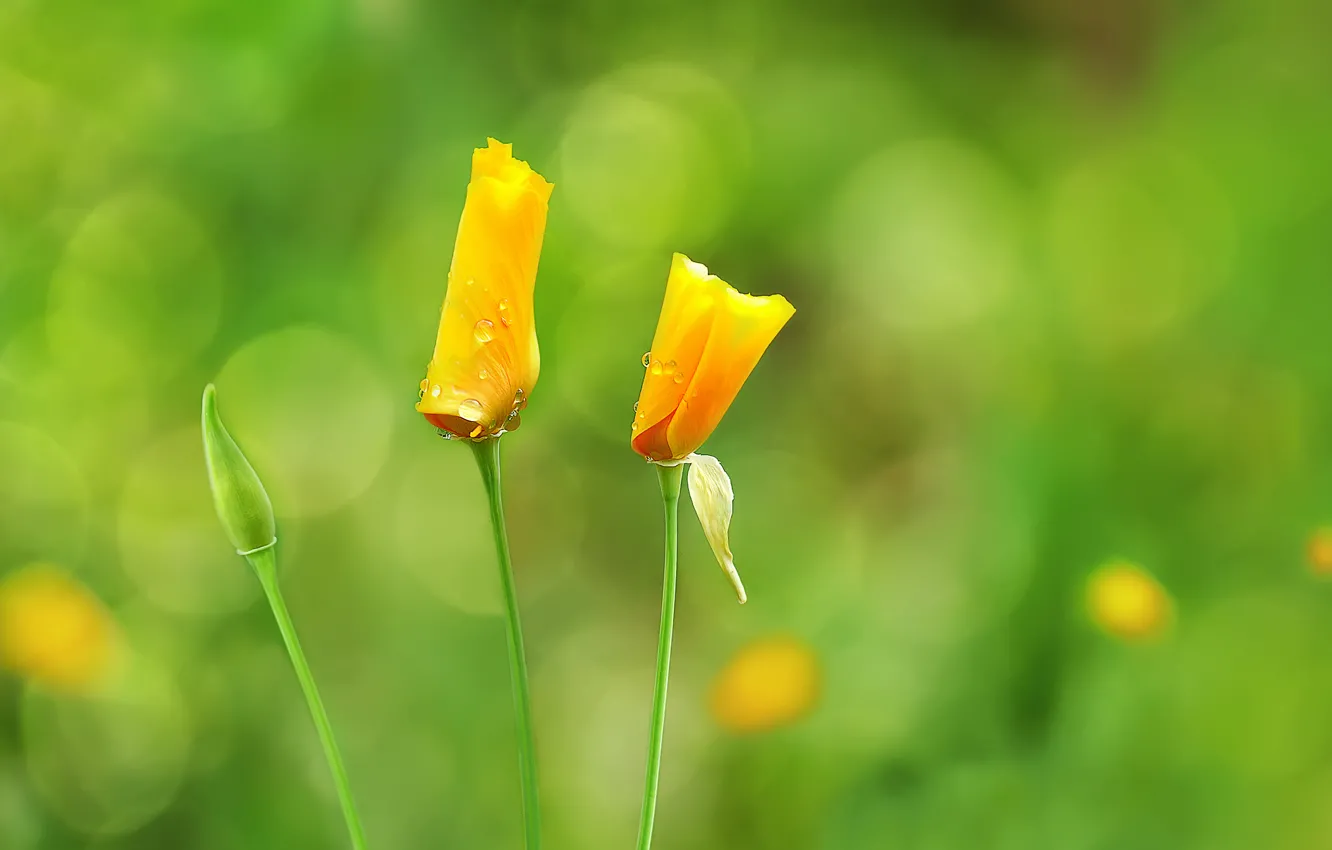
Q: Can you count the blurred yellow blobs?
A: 4